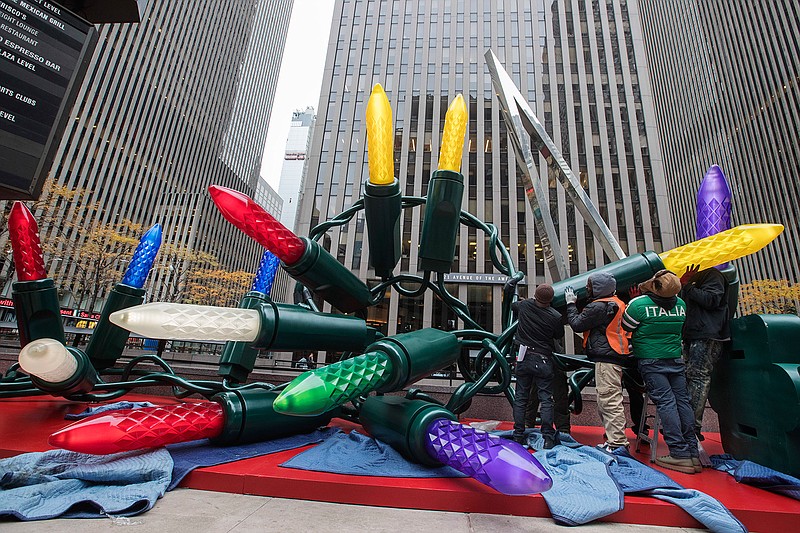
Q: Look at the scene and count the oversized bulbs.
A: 13